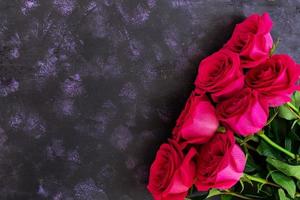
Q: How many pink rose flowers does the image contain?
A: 7